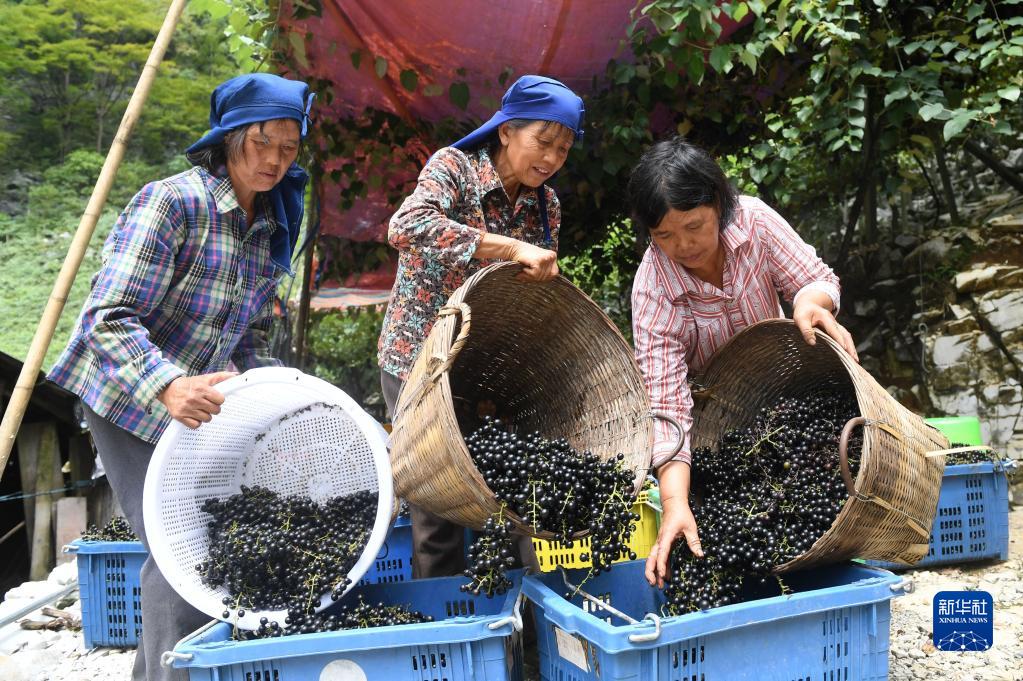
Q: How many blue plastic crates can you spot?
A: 5